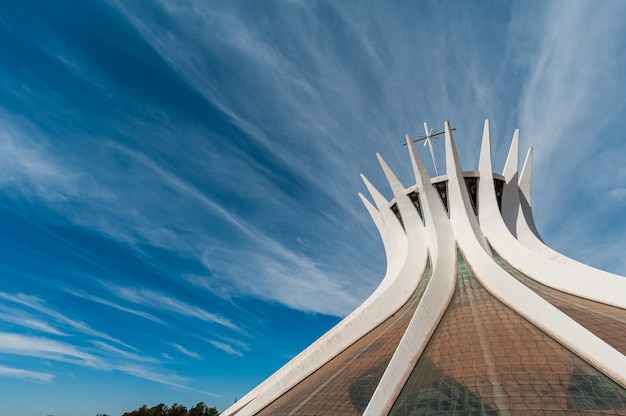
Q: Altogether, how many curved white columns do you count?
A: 8